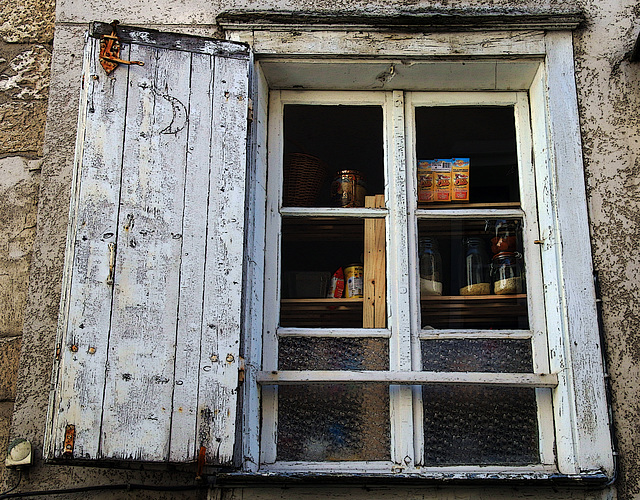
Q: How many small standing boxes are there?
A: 3